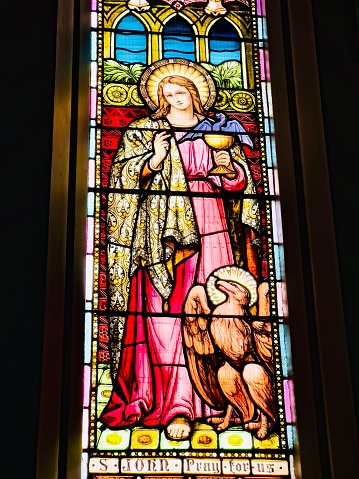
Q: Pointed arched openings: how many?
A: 3